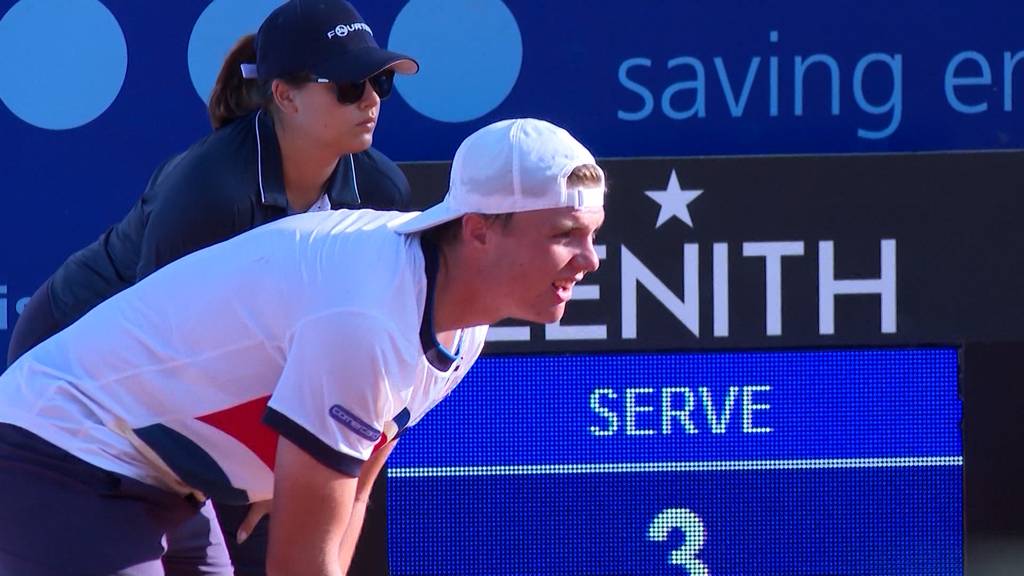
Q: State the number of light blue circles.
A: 3